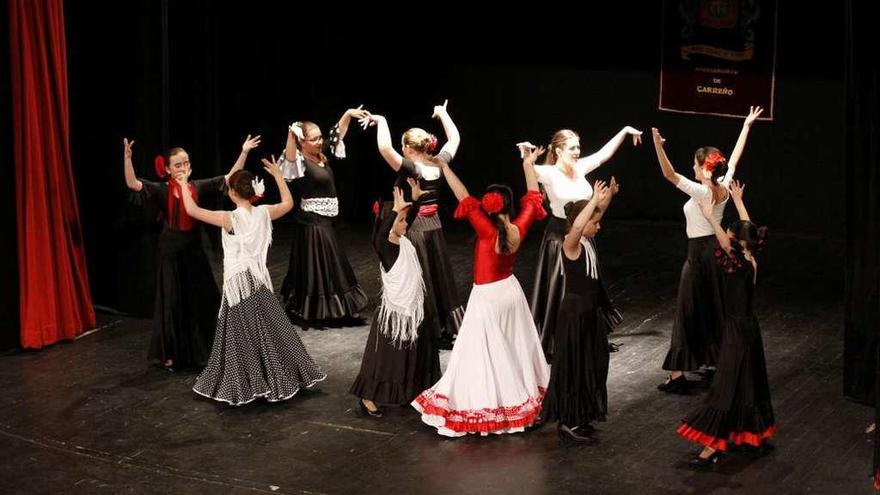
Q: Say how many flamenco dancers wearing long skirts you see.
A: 10